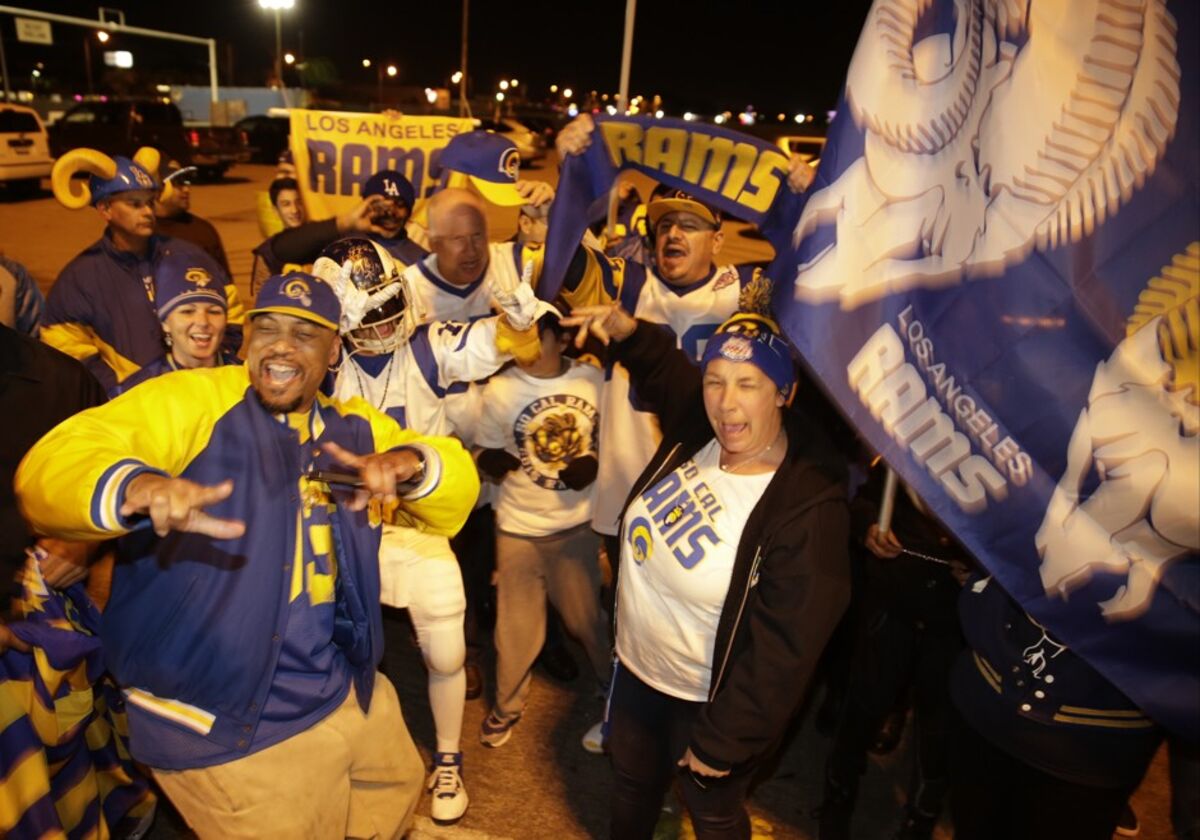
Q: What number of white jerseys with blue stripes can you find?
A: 3